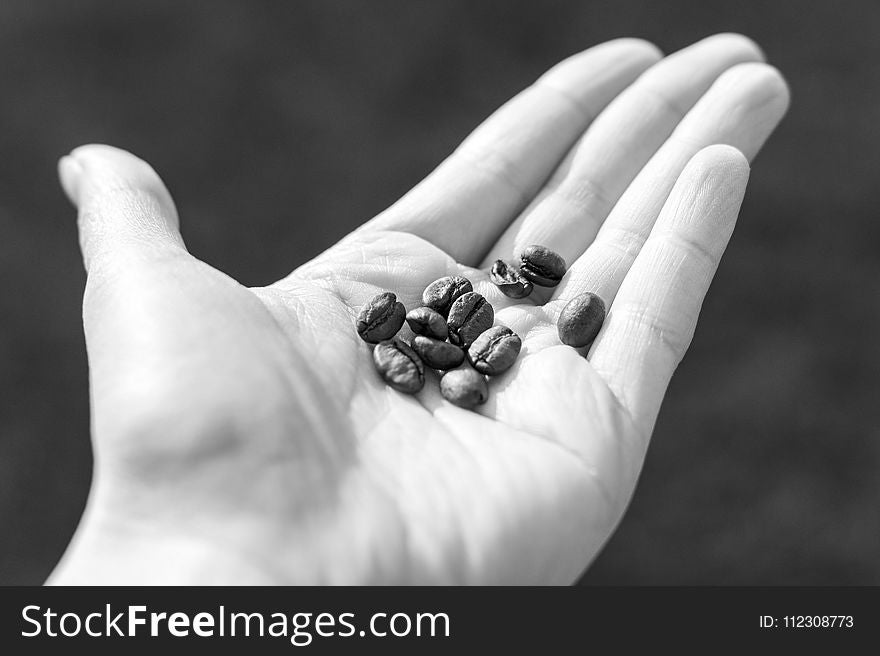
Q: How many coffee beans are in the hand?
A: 11